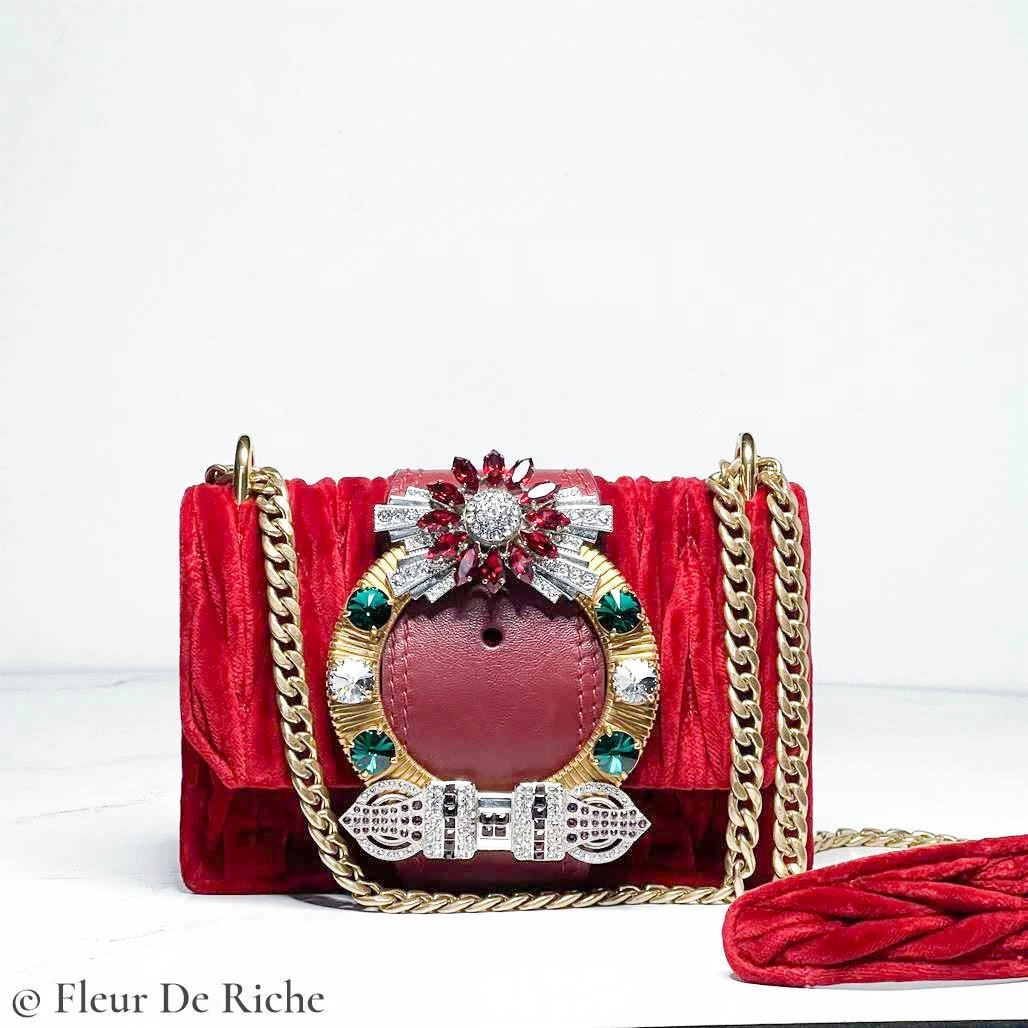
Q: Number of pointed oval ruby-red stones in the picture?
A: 12